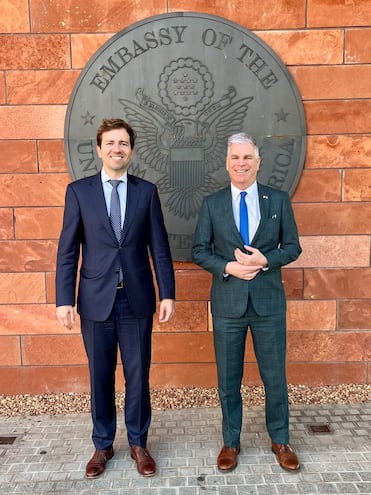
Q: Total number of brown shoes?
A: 4